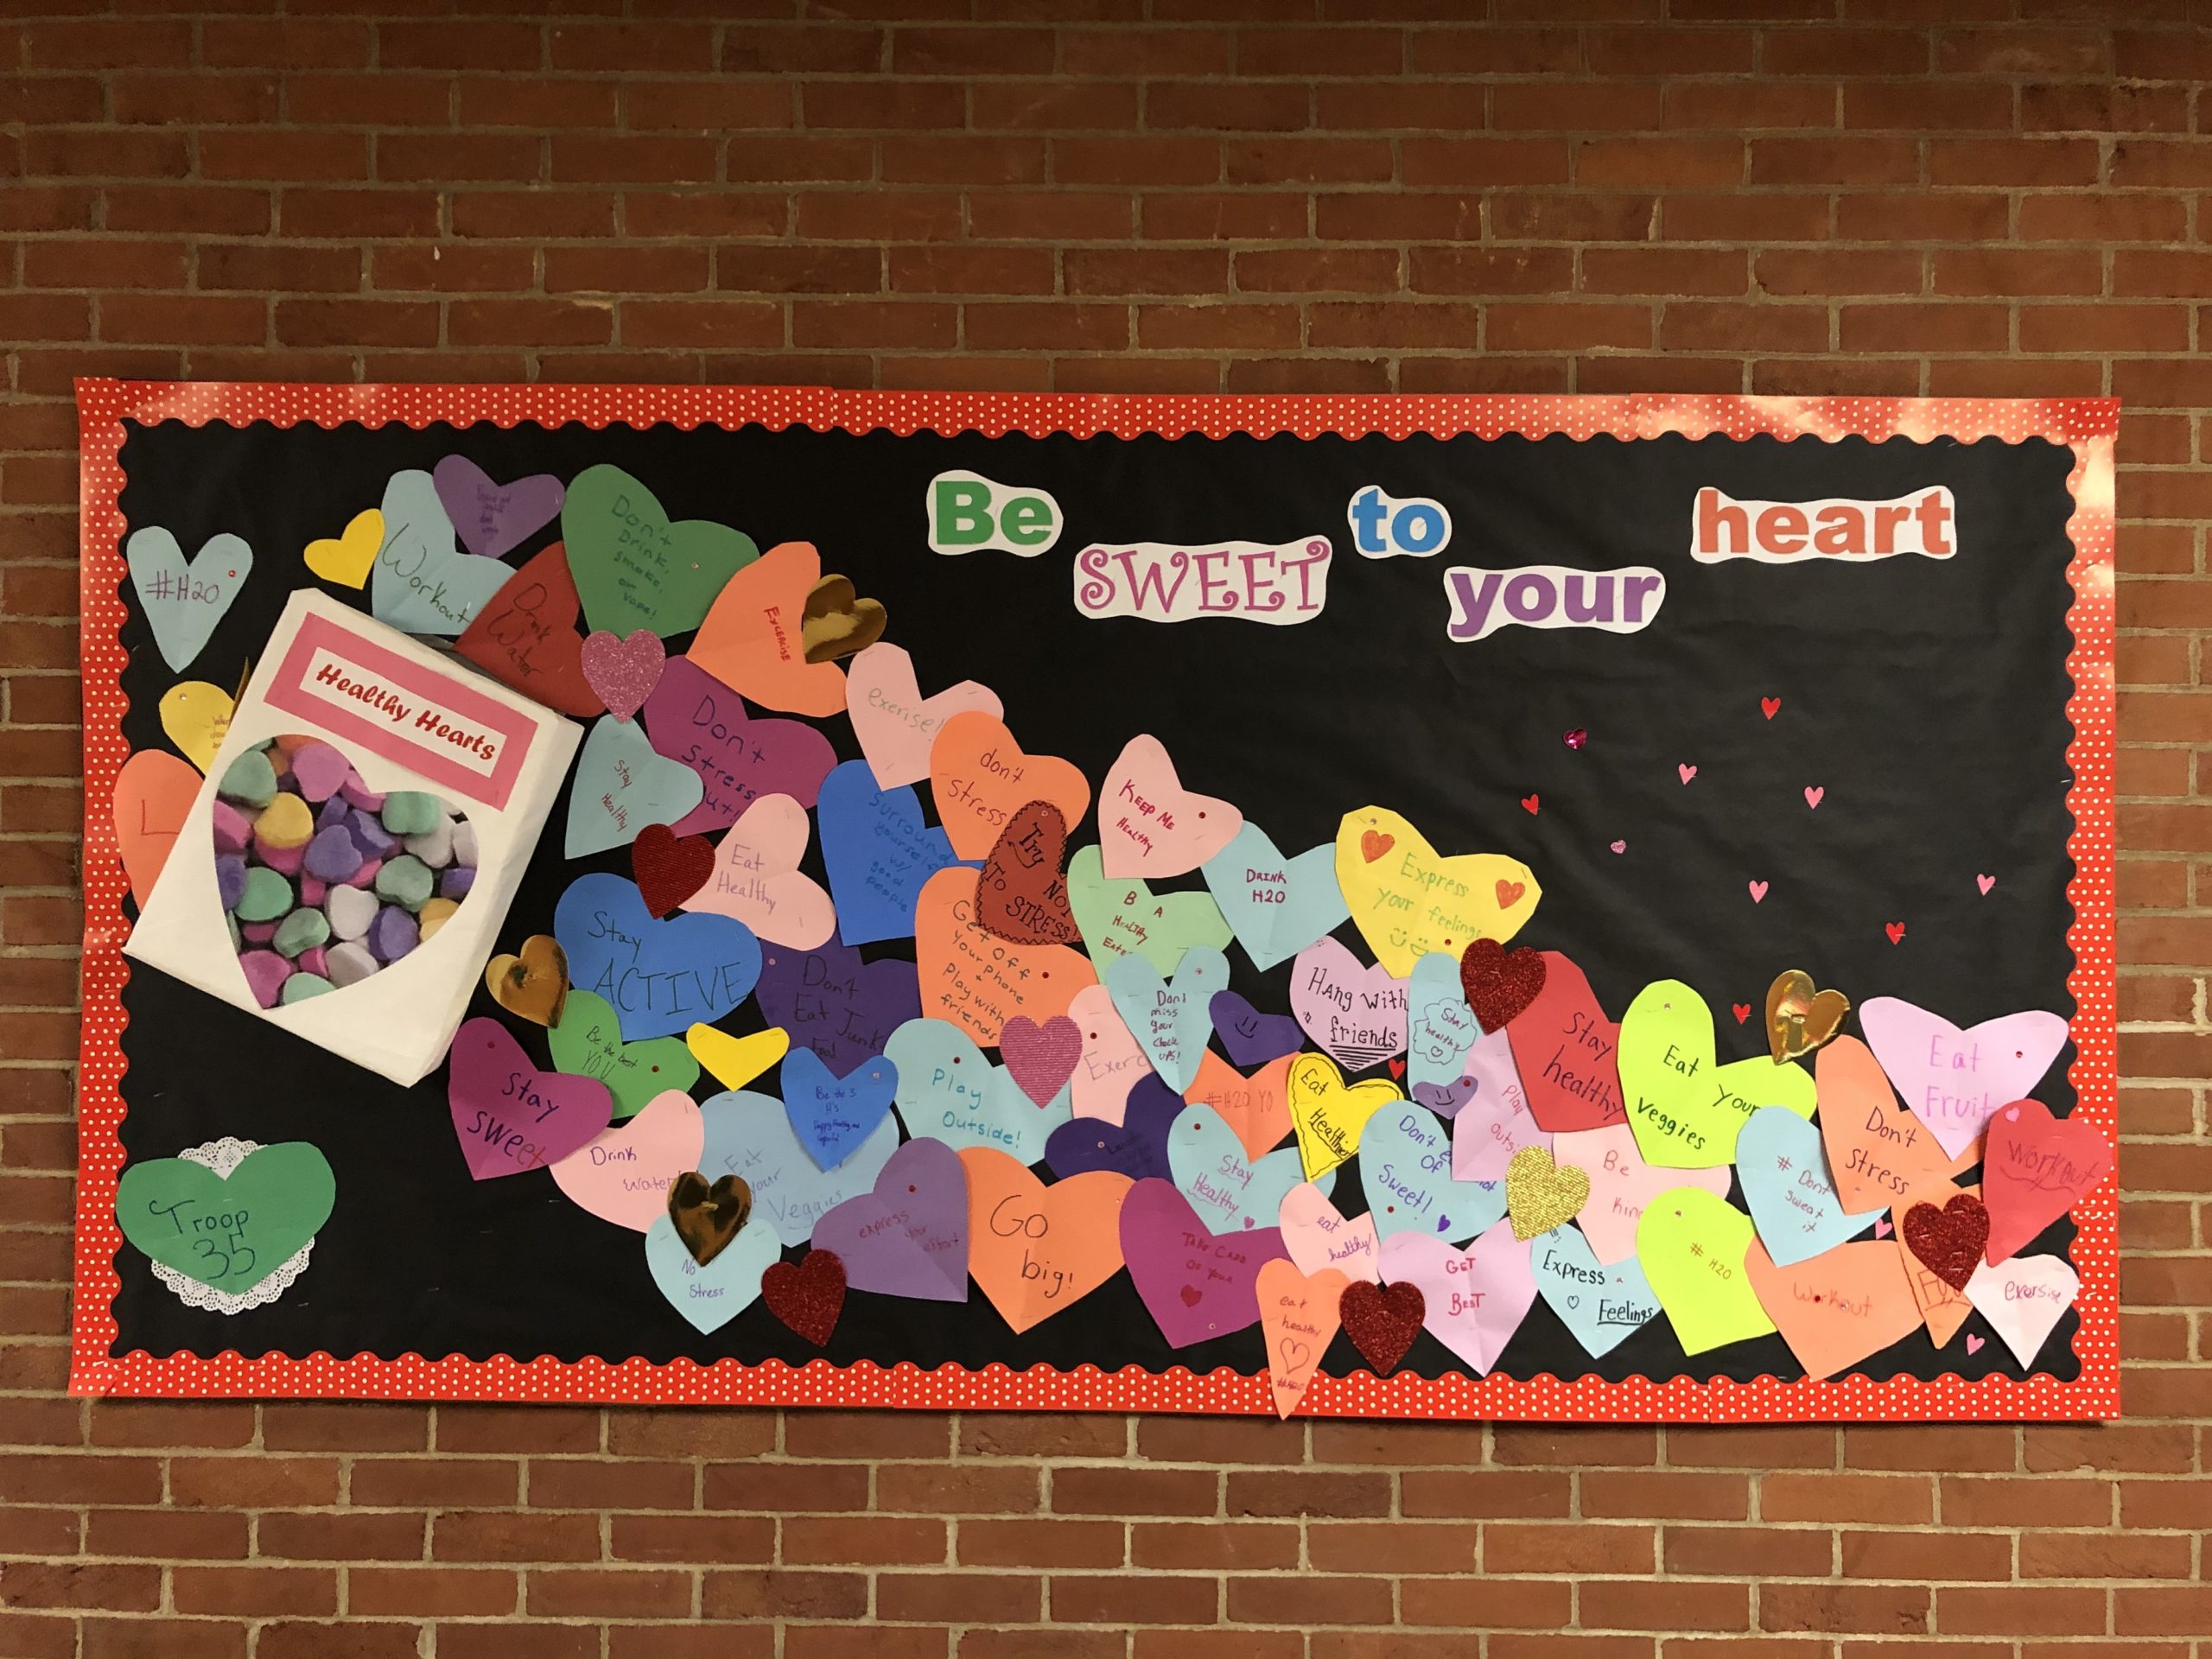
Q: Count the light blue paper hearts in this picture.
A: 13